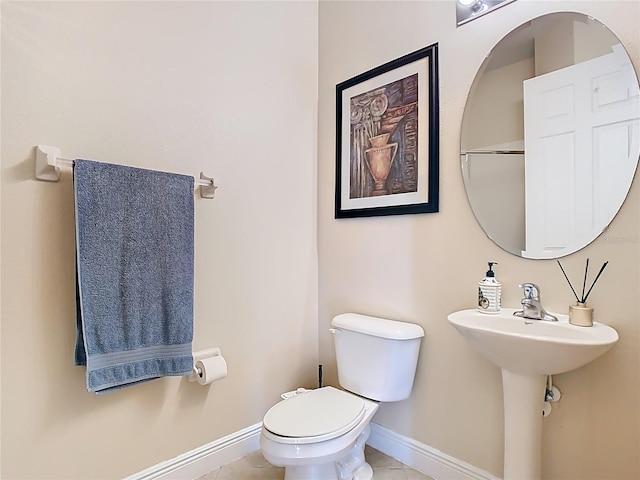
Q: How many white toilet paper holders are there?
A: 1